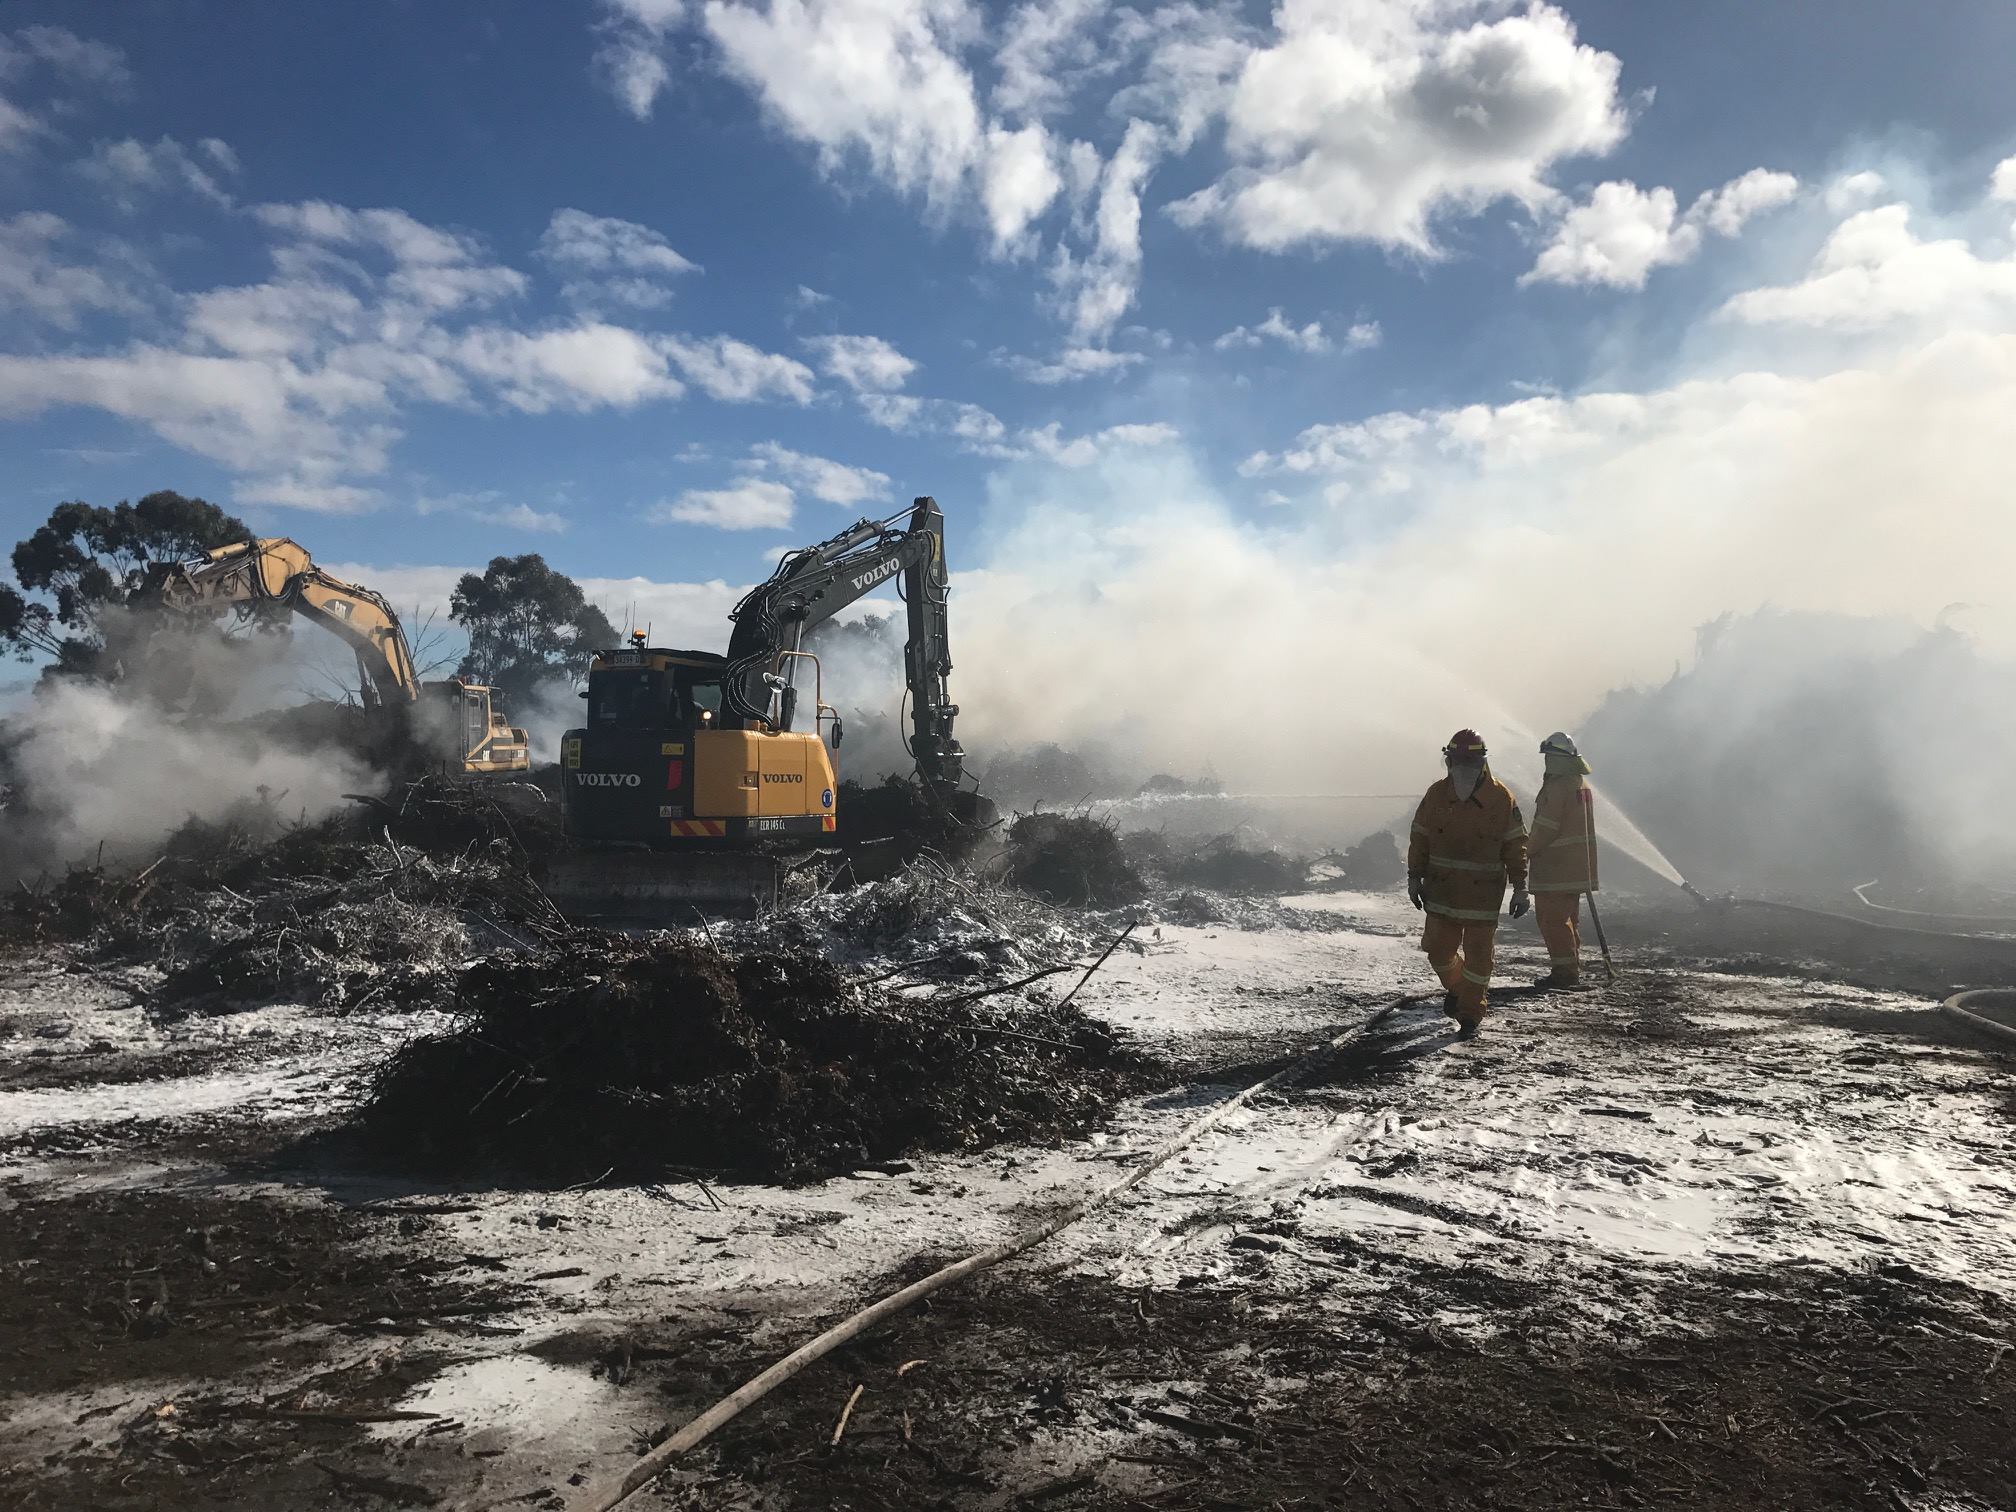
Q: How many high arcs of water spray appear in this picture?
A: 1